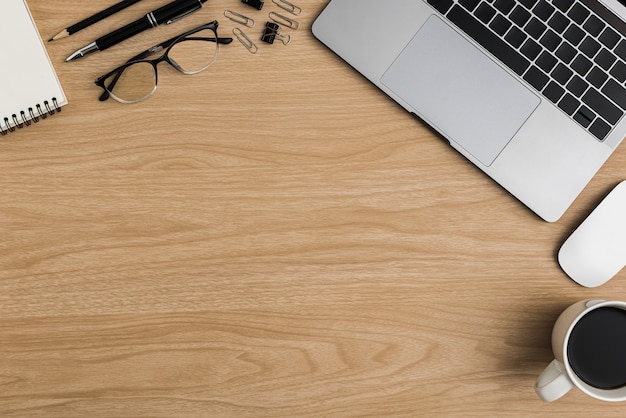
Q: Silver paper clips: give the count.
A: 4